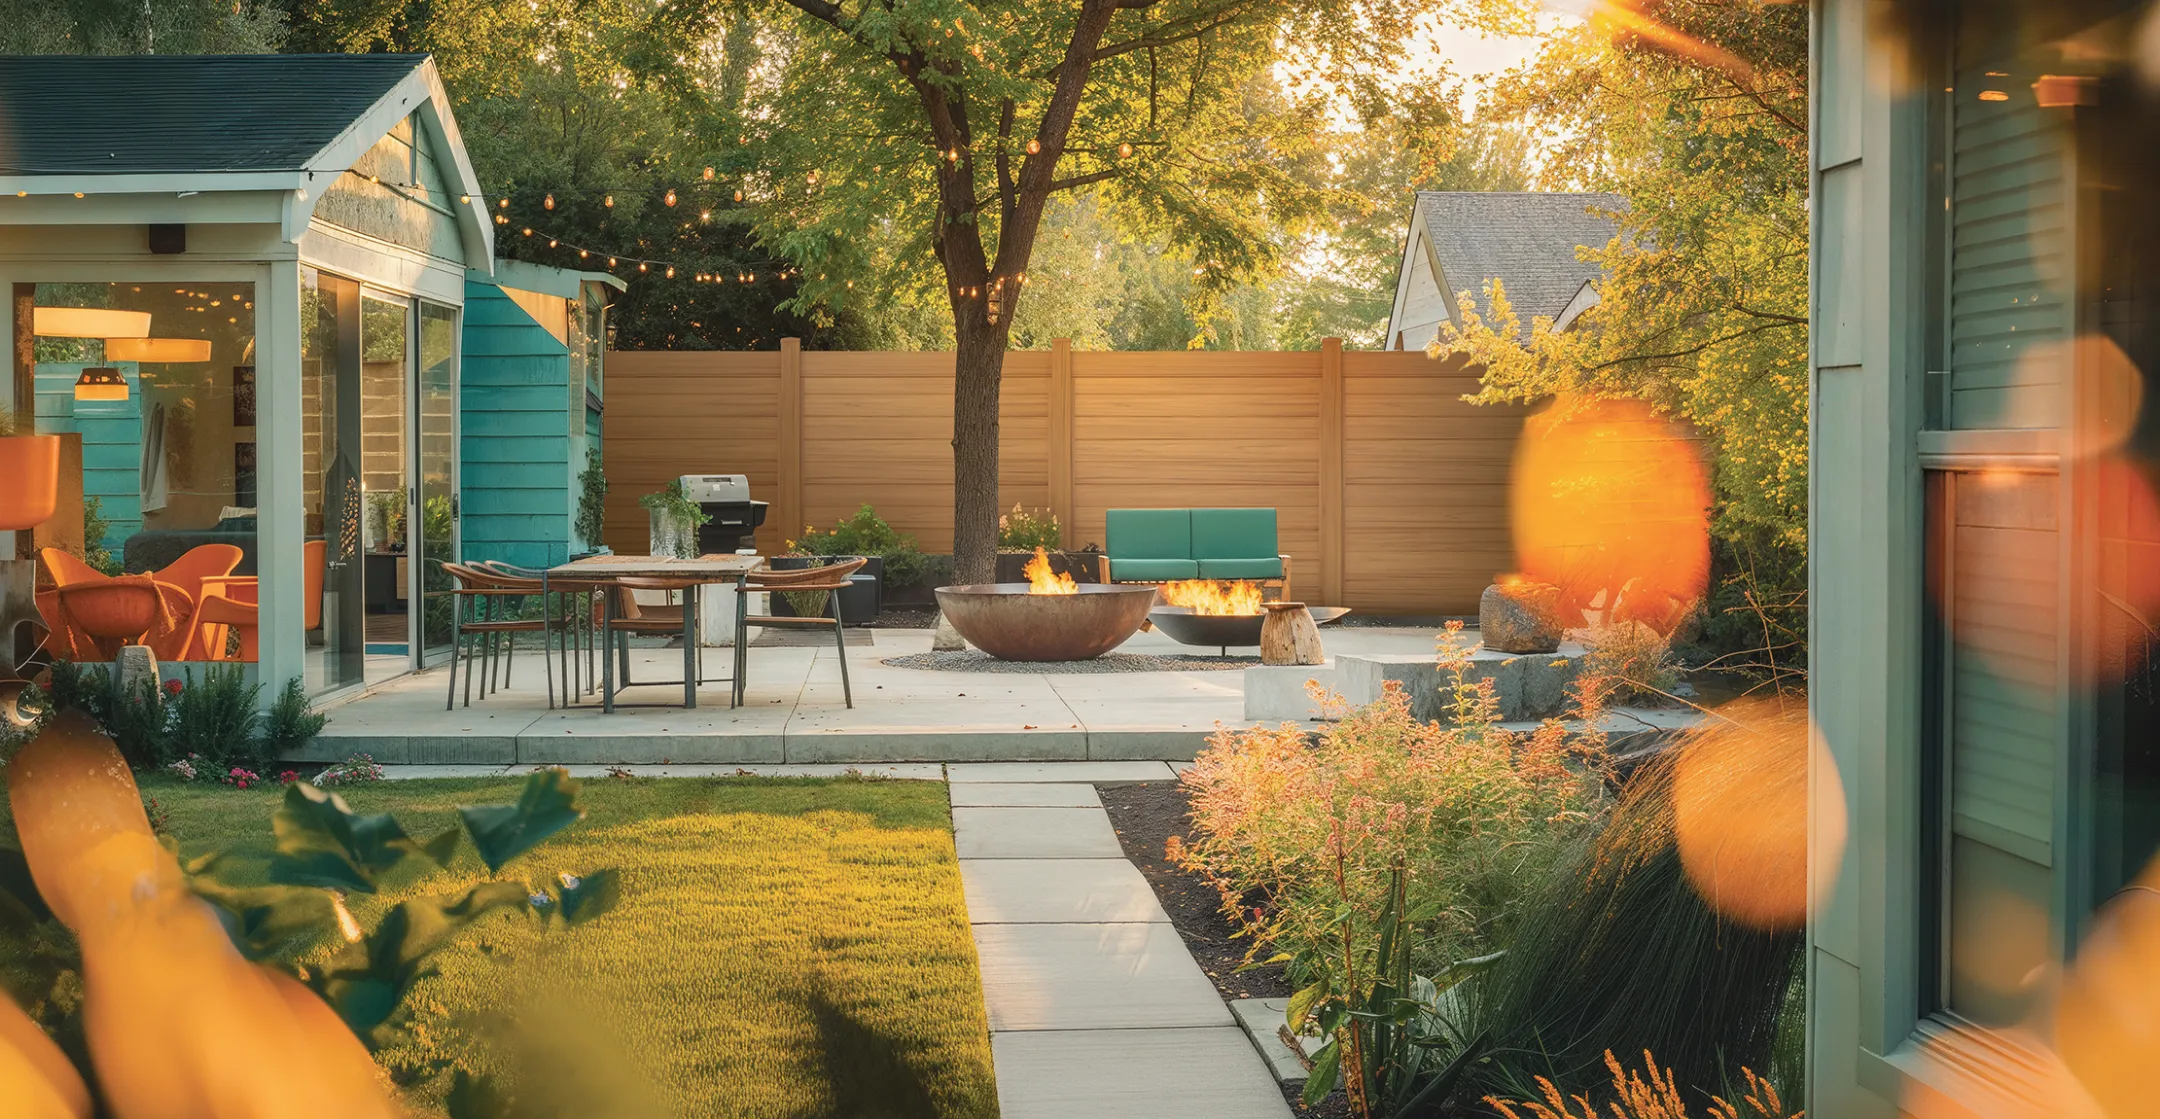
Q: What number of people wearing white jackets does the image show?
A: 0